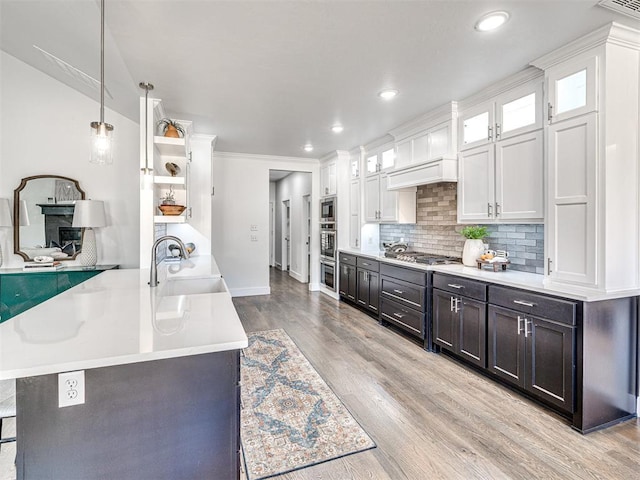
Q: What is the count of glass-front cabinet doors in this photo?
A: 6